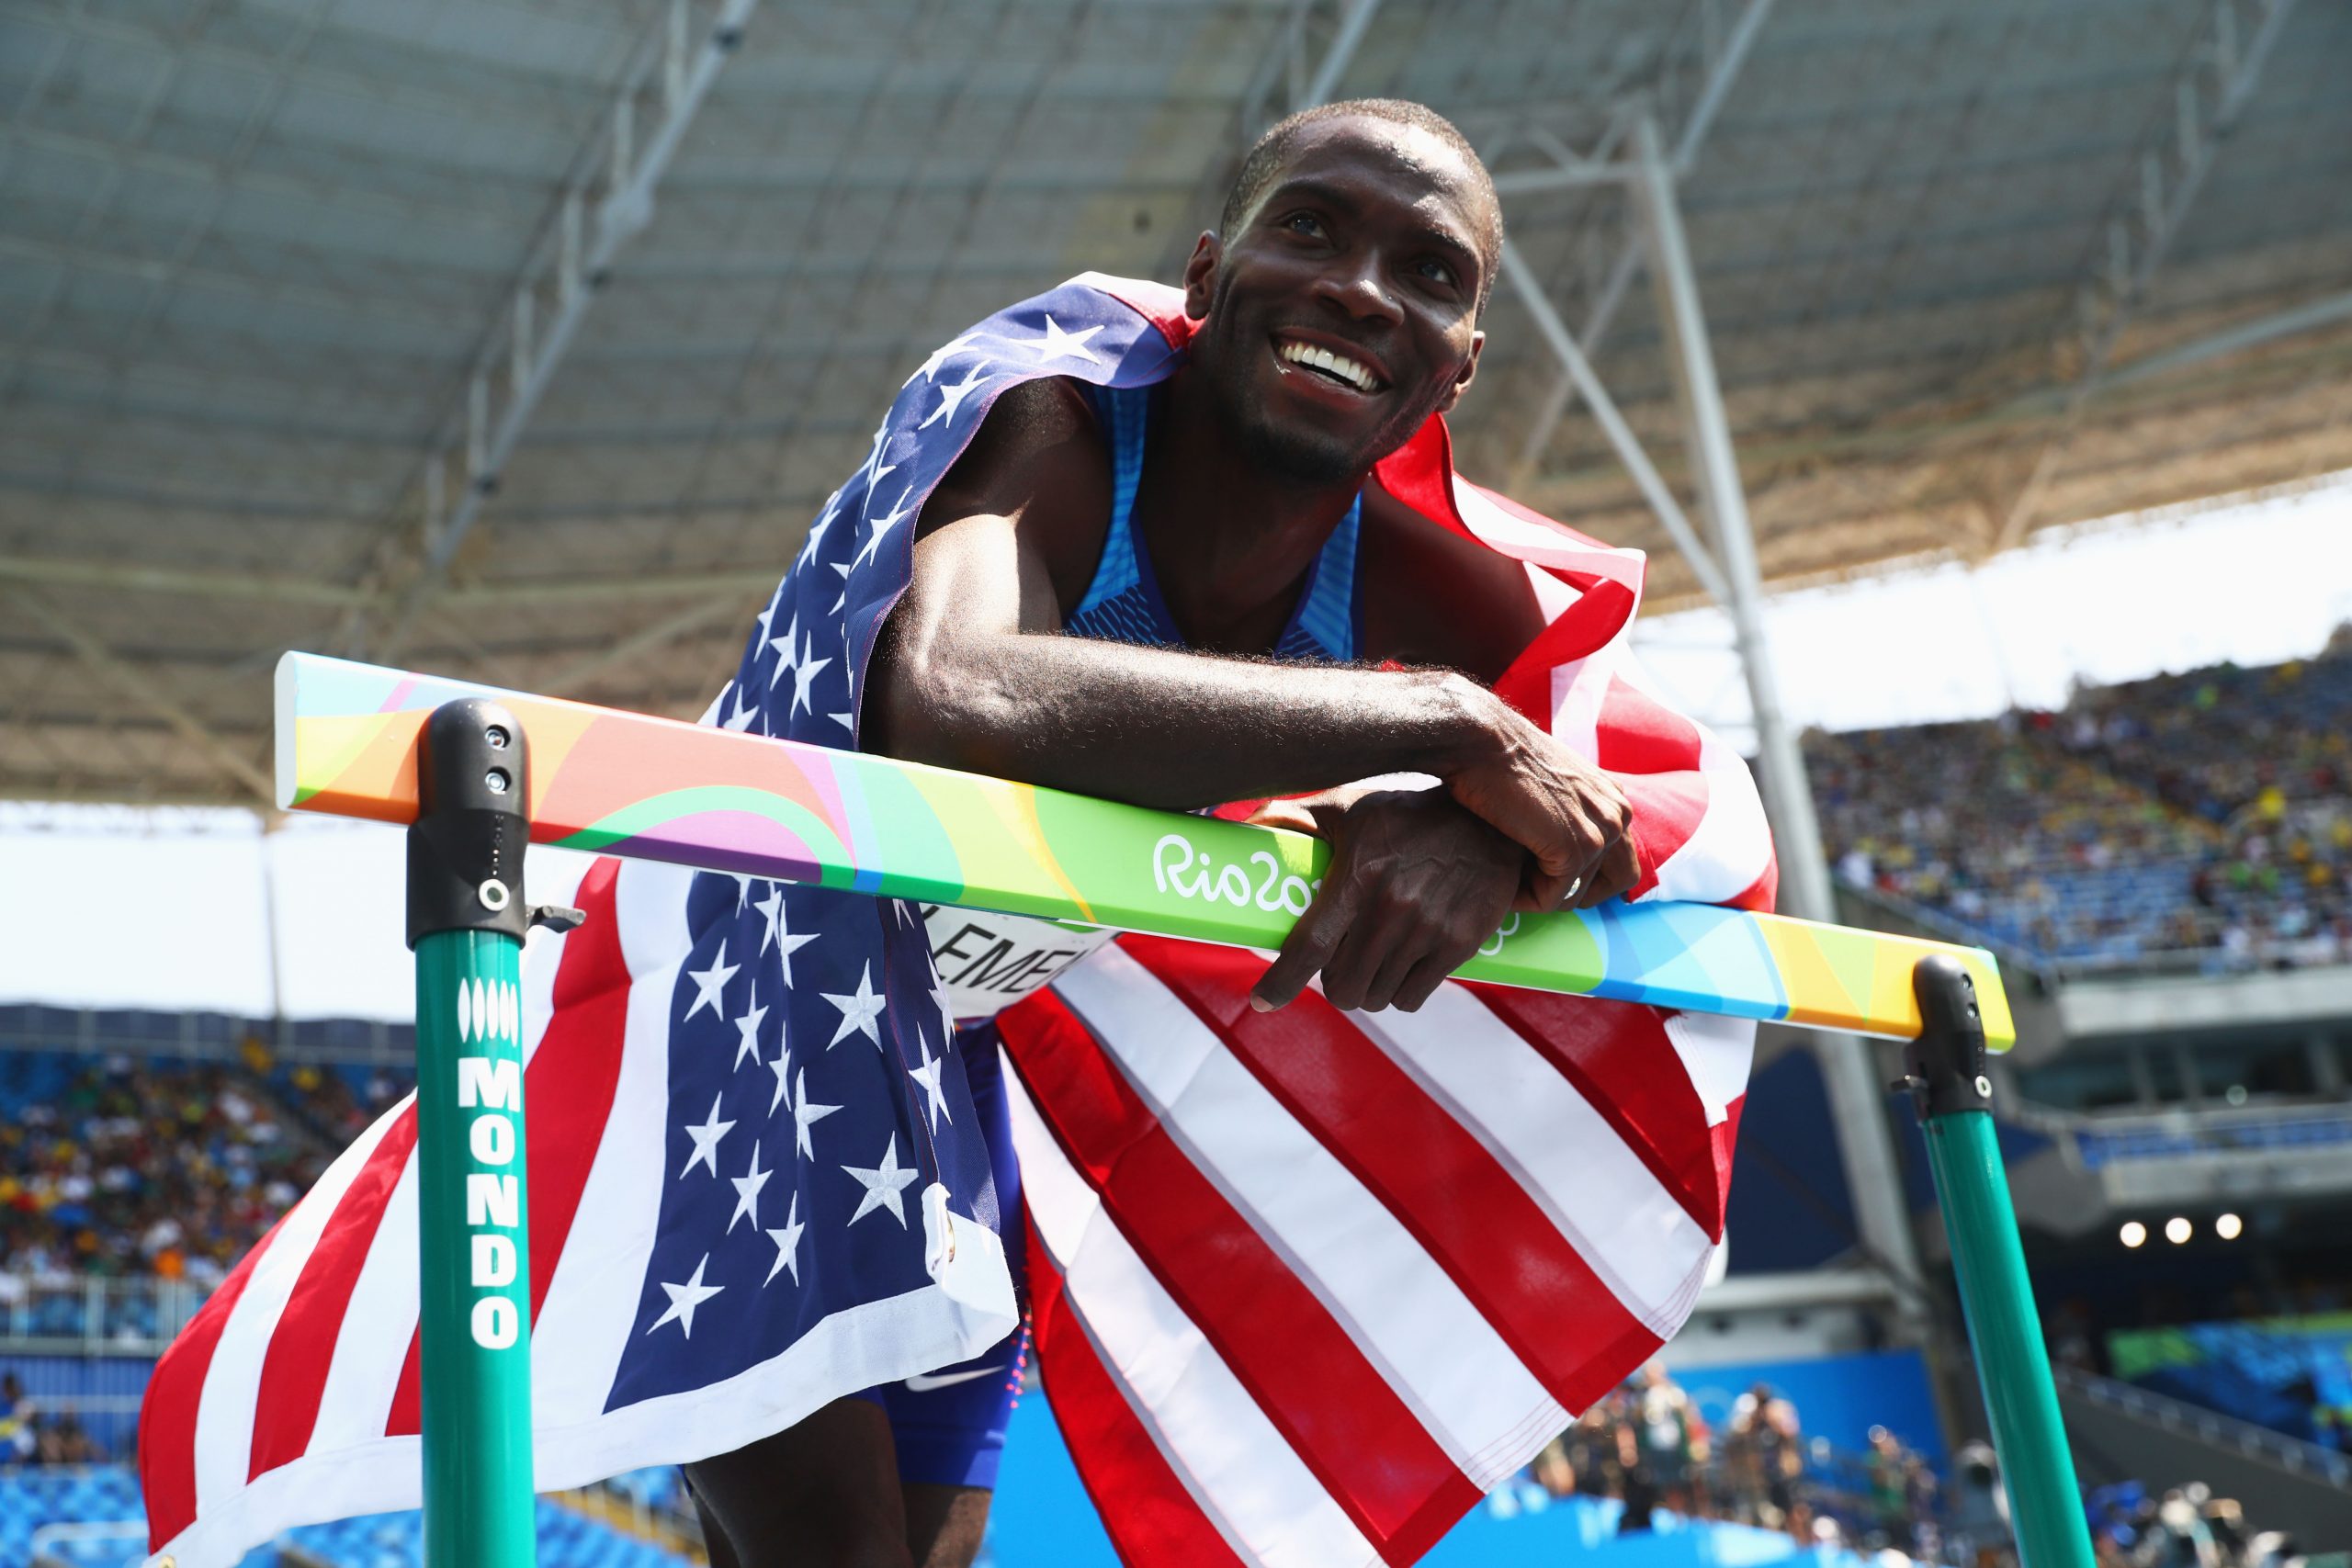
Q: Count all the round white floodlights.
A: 3